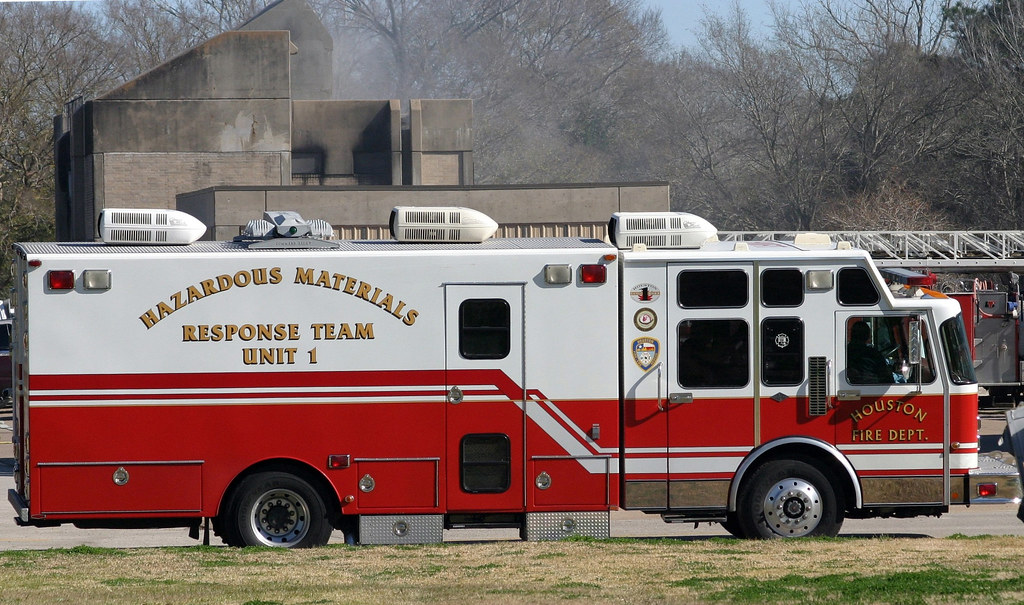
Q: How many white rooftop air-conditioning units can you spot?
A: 3